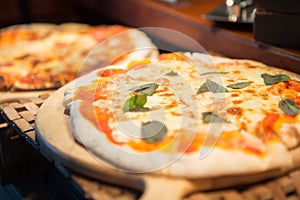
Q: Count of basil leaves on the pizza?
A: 10